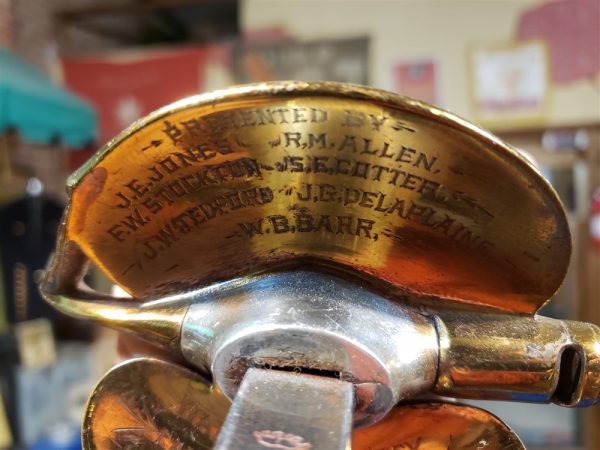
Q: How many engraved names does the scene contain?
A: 7